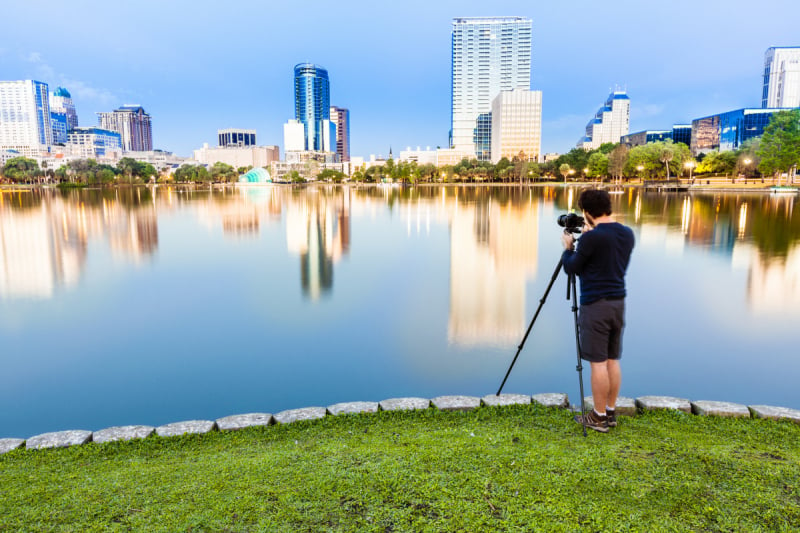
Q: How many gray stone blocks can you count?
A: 15